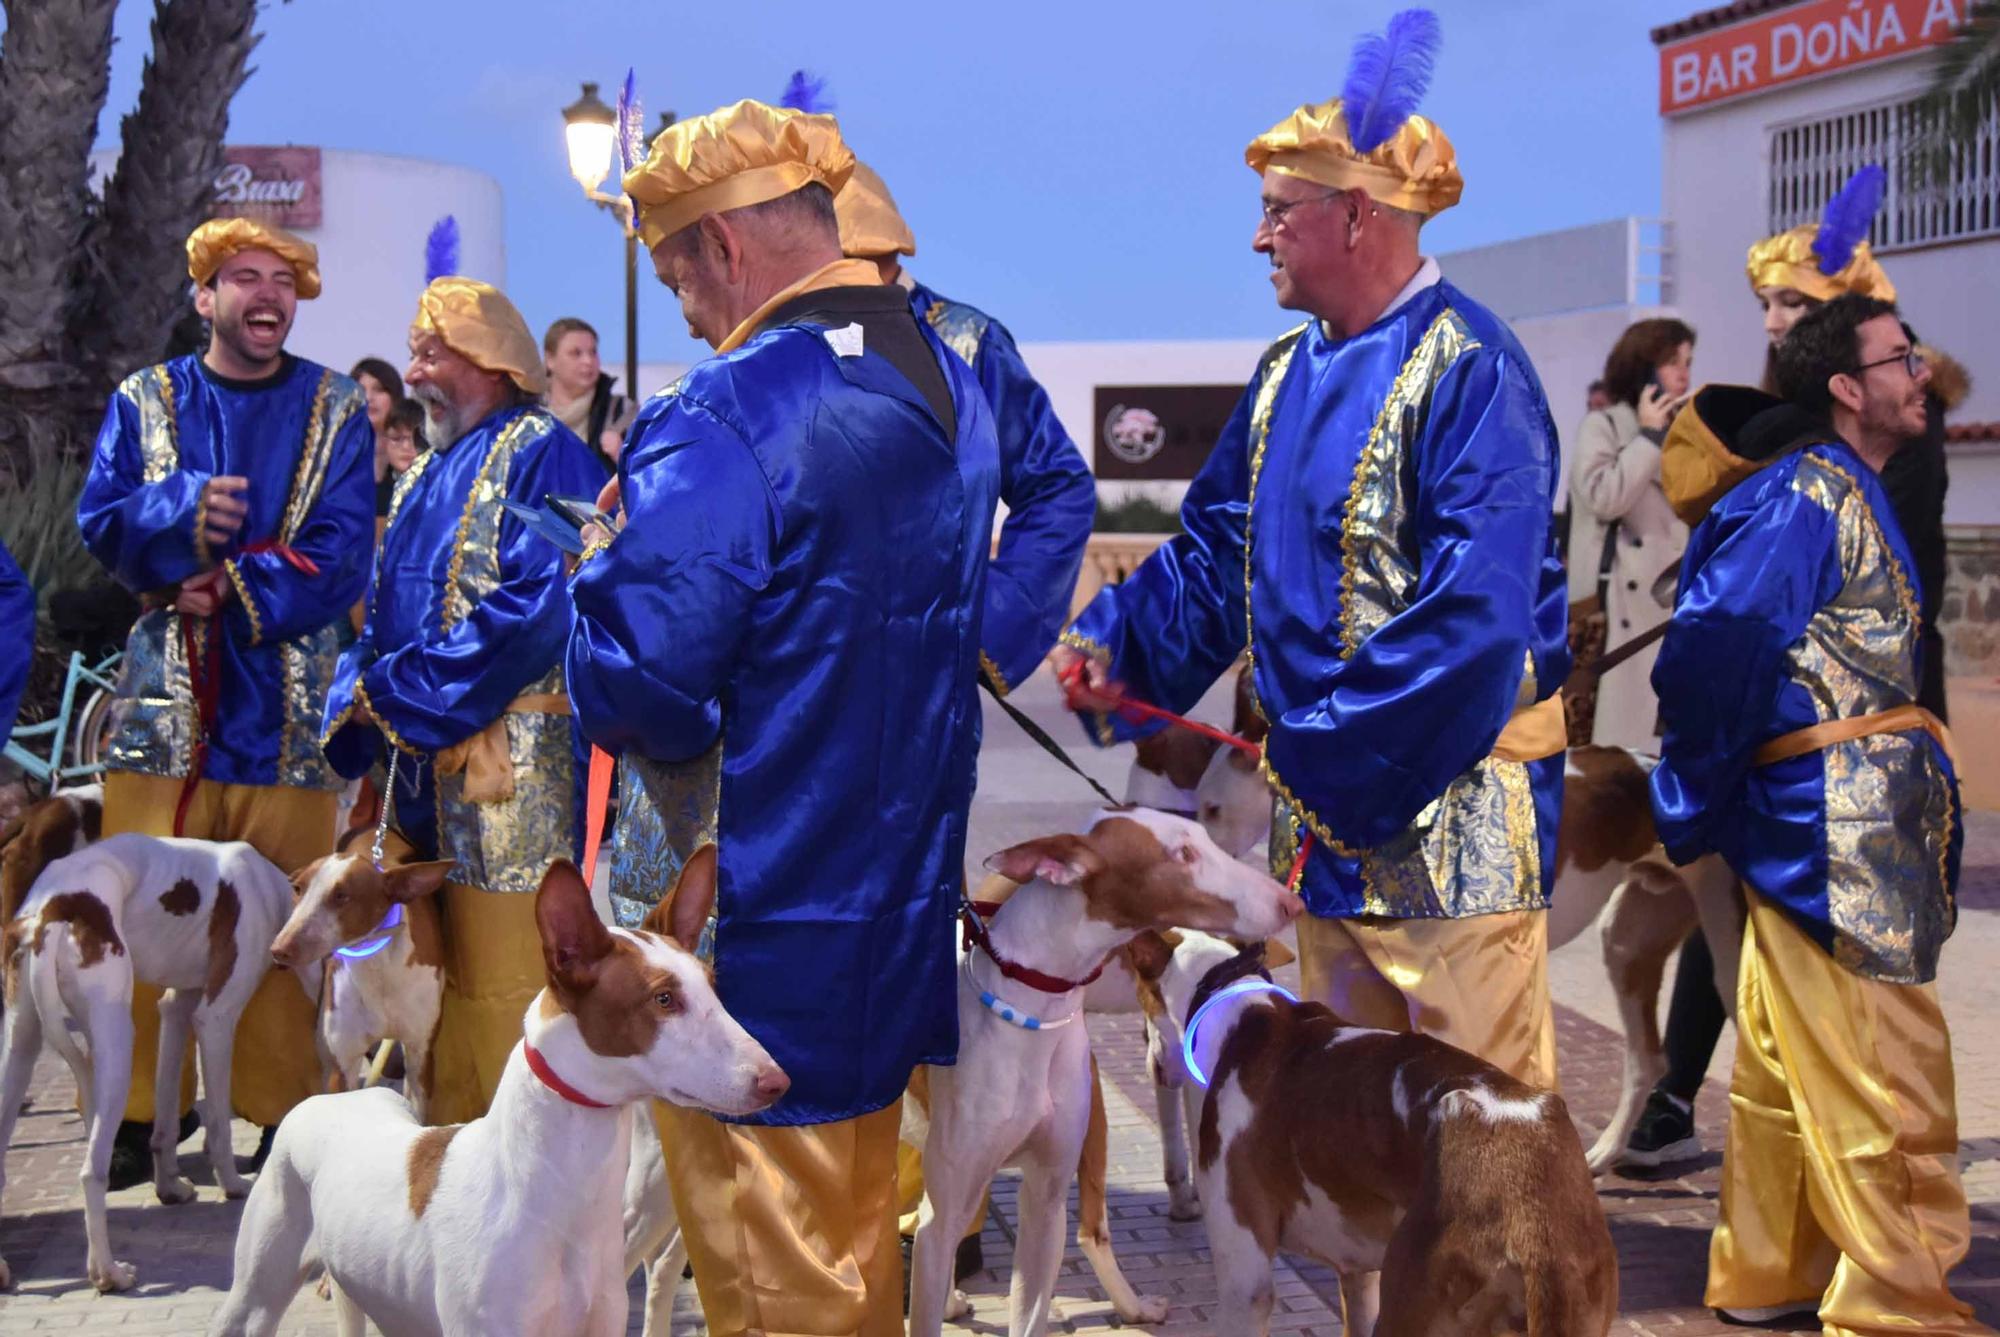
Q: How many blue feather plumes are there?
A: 5